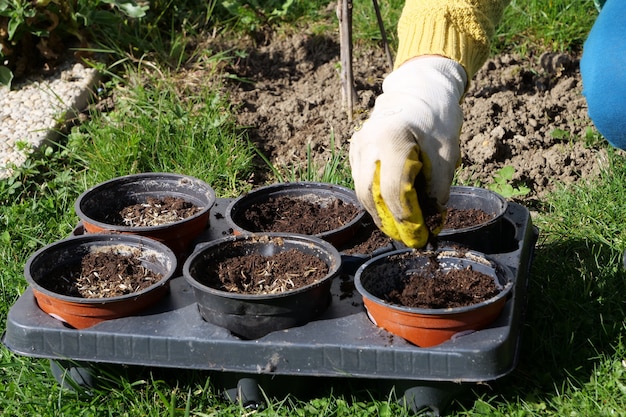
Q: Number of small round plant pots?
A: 6